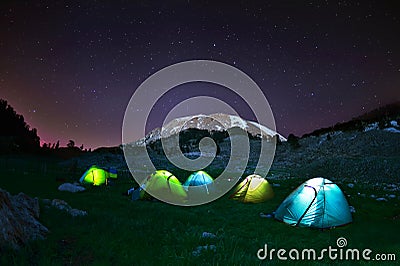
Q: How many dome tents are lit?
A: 5